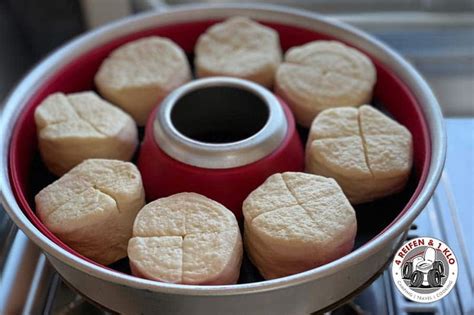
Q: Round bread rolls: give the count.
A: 8